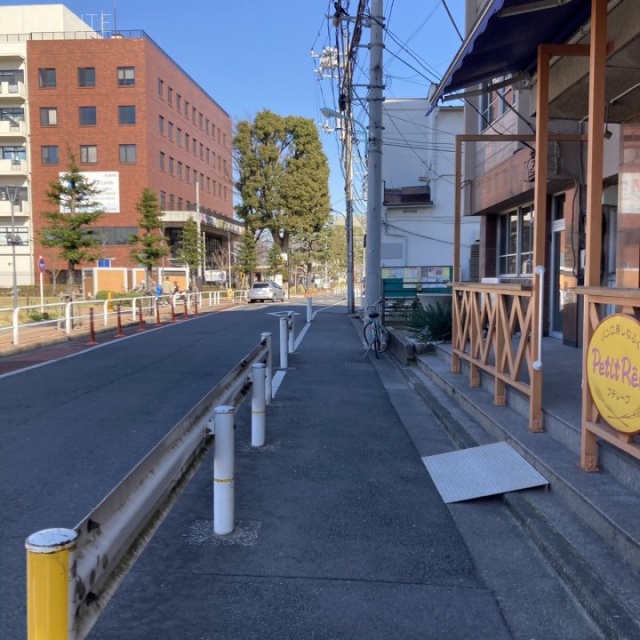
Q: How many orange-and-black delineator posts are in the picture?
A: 7